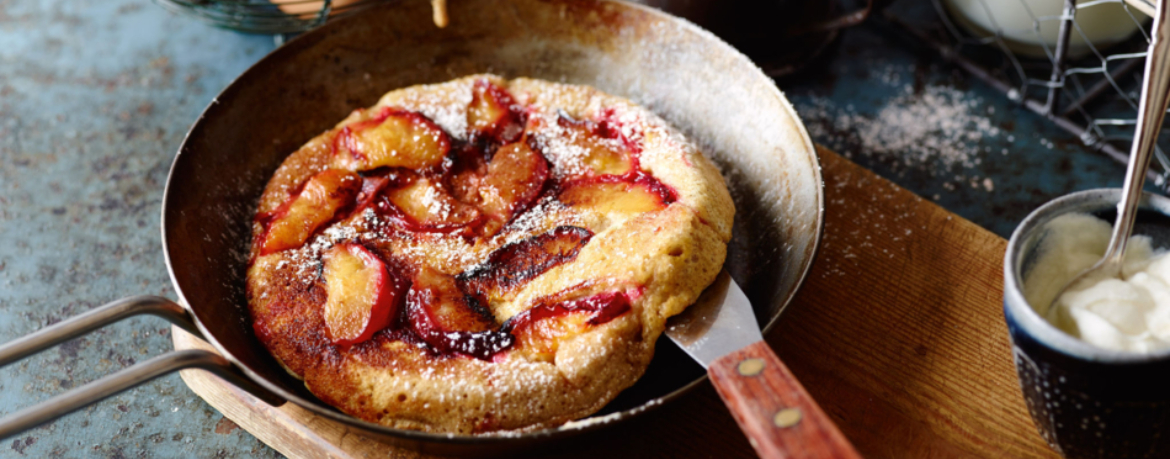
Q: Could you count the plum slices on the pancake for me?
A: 11